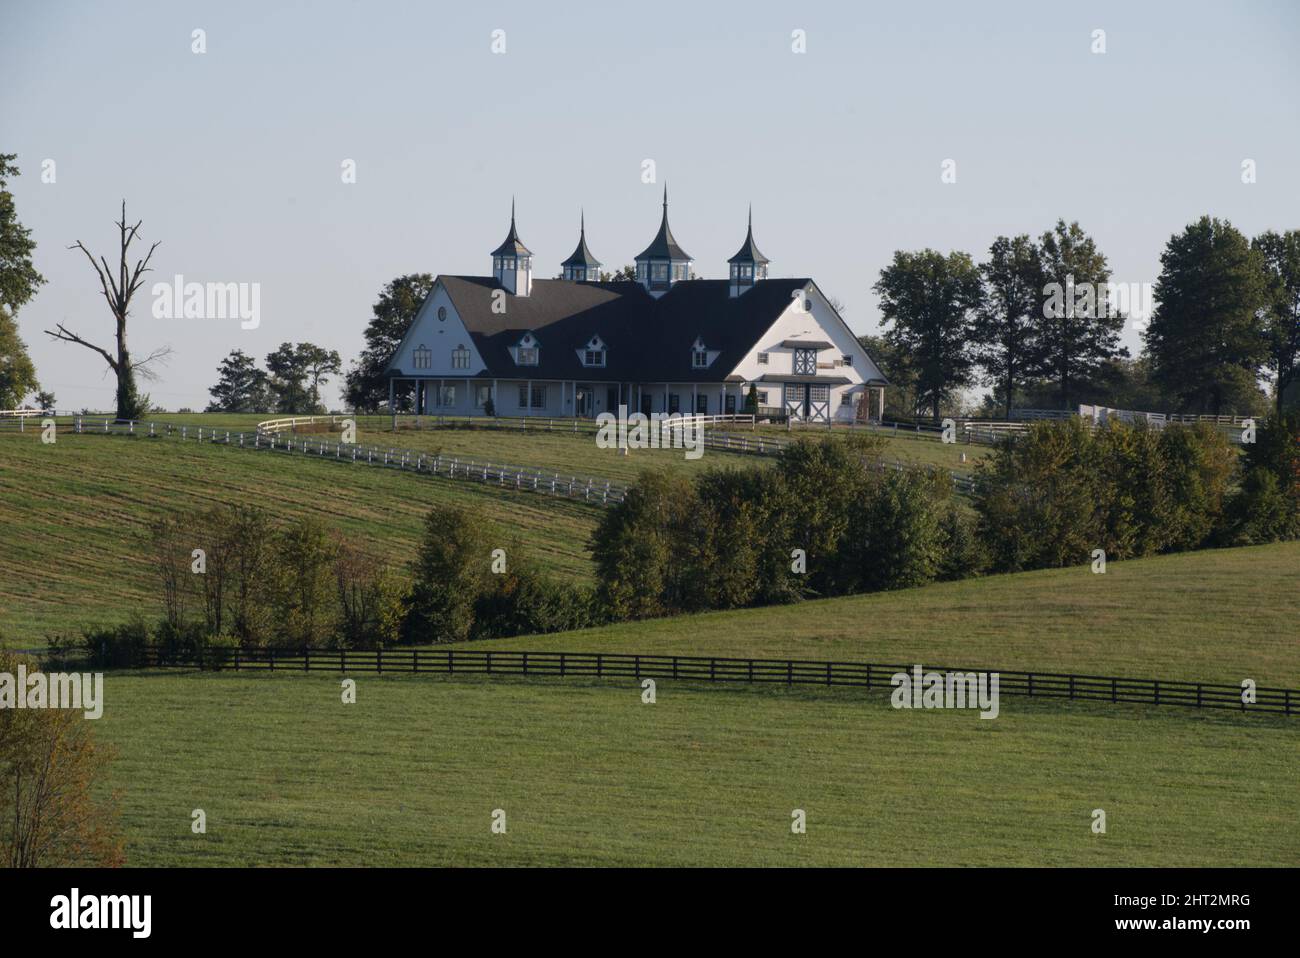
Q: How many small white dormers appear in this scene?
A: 3